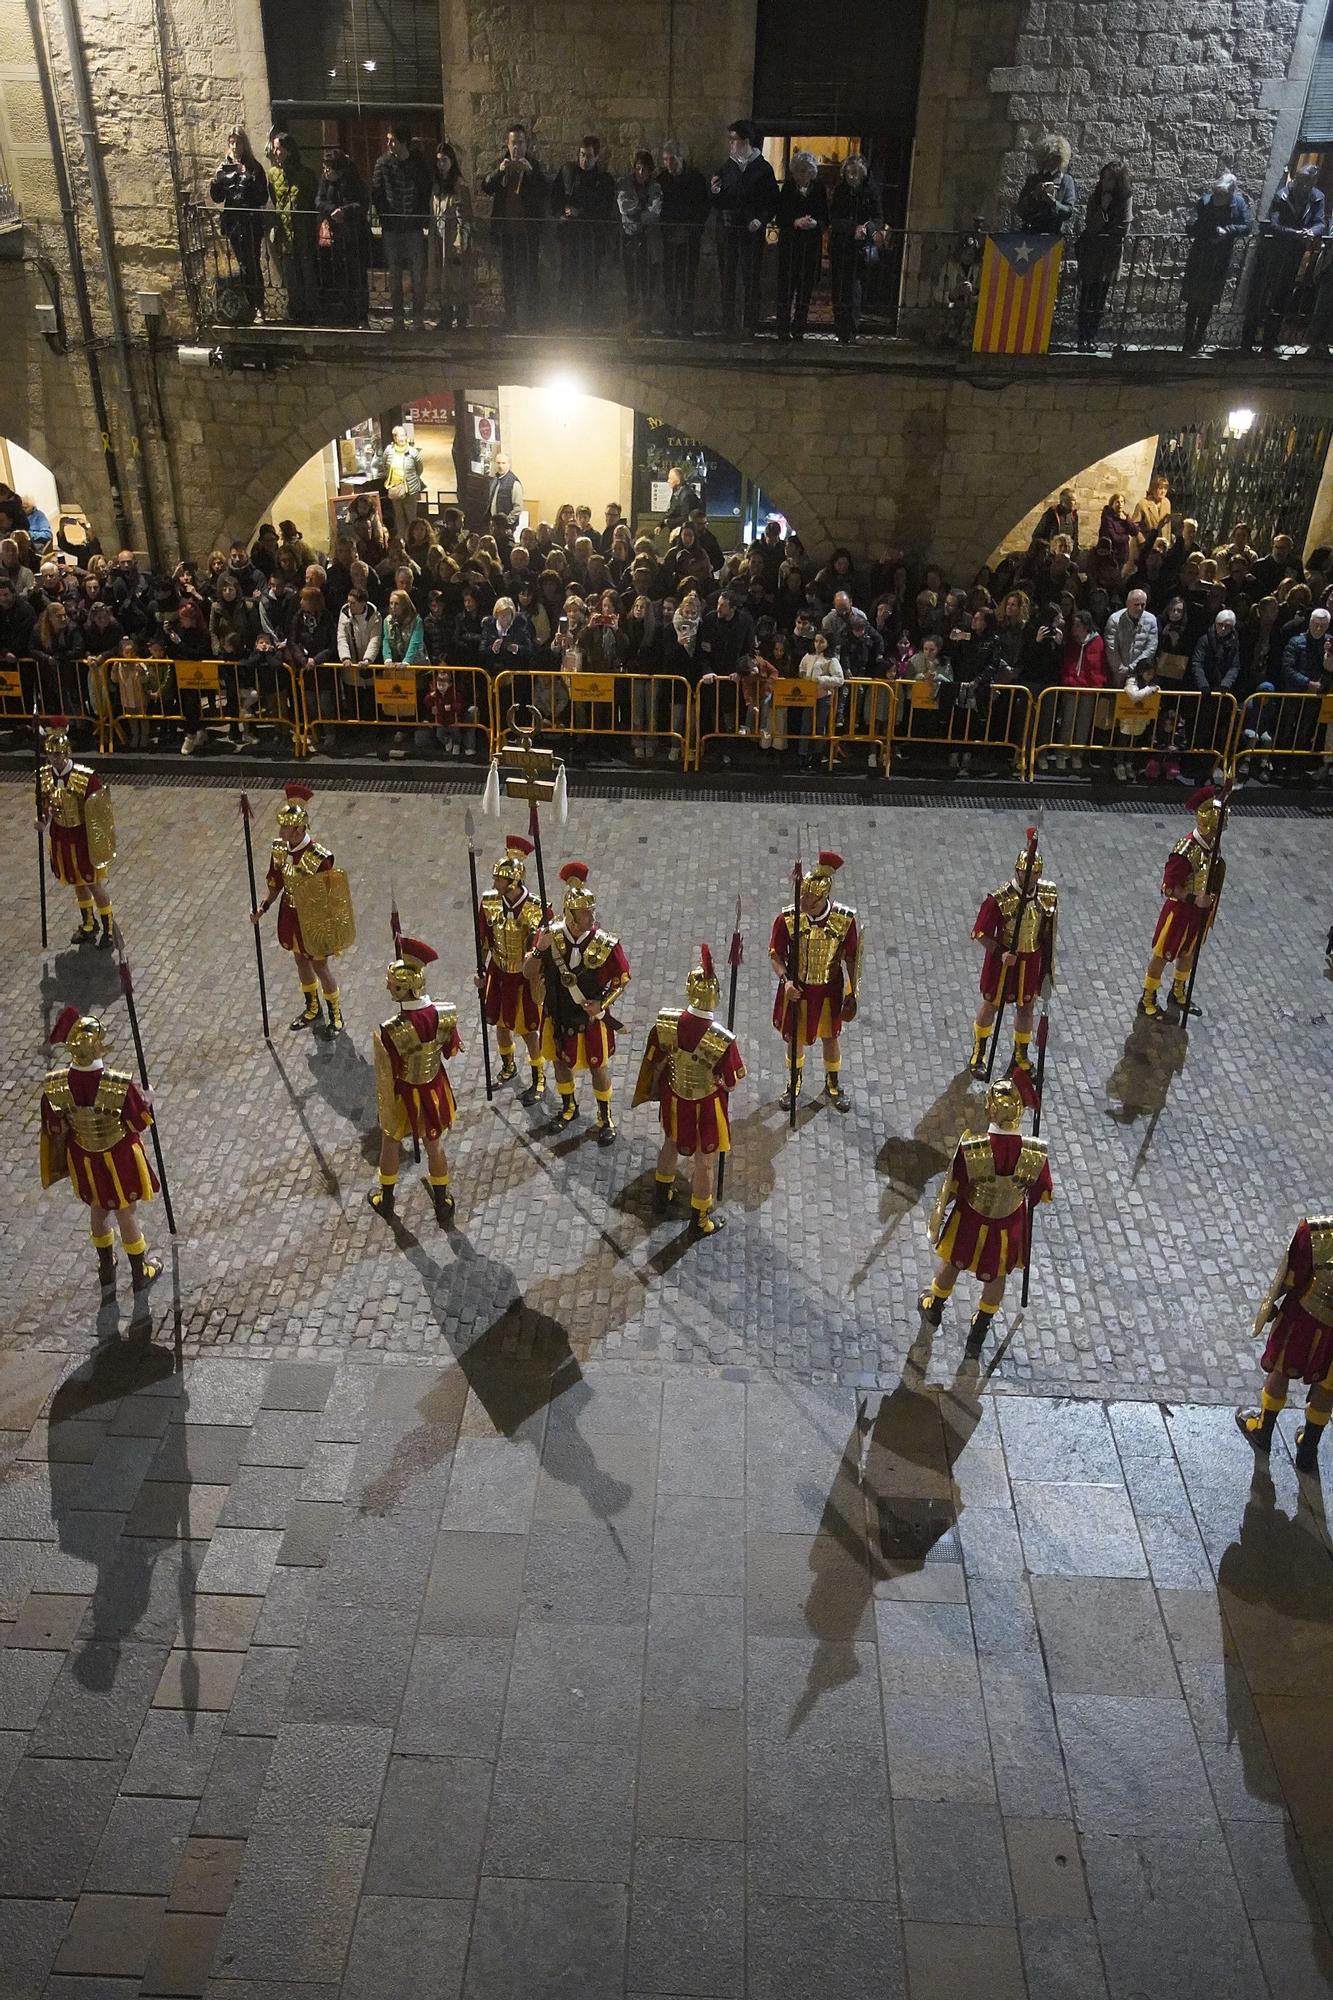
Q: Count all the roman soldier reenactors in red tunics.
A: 12